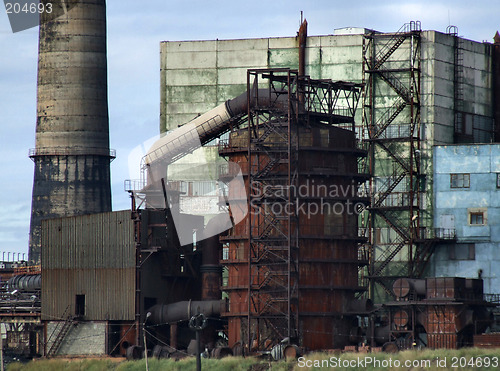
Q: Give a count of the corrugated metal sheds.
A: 1